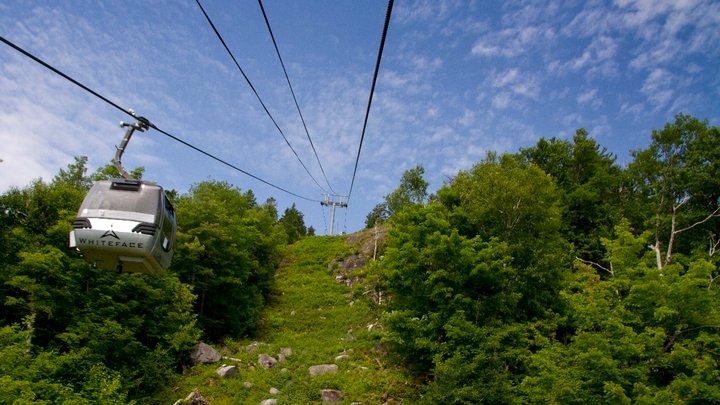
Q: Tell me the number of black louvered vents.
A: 2